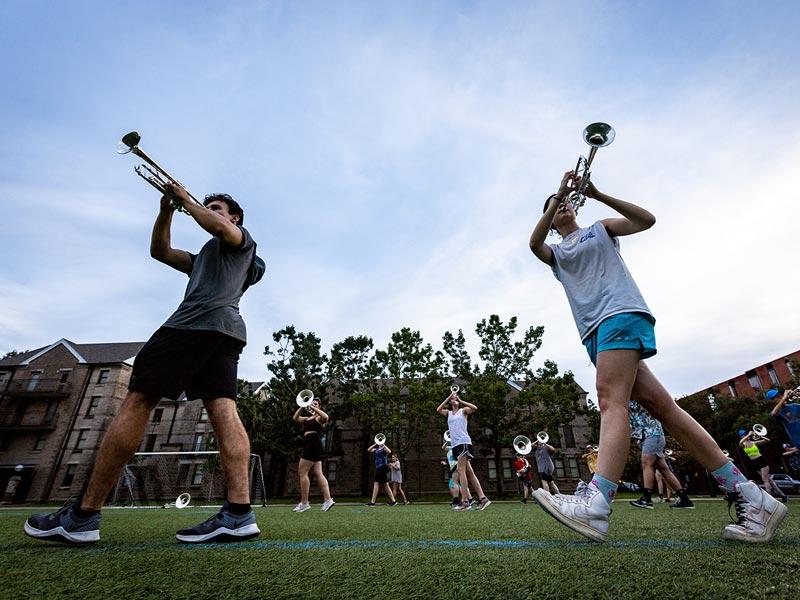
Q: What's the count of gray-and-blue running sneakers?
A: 2